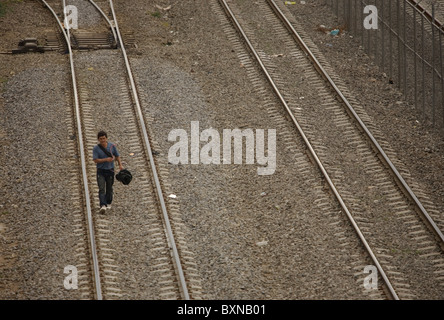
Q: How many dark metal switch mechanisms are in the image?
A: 1